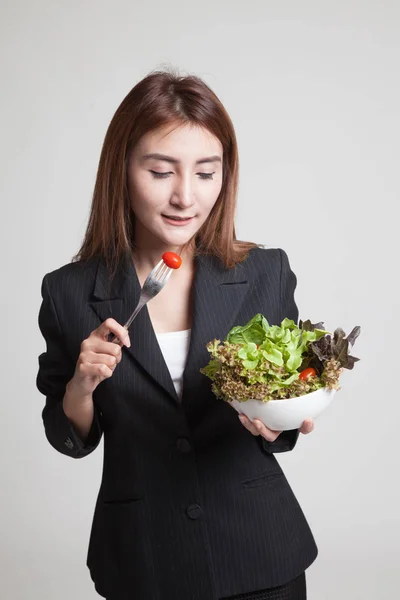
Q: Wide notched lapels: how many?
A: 2